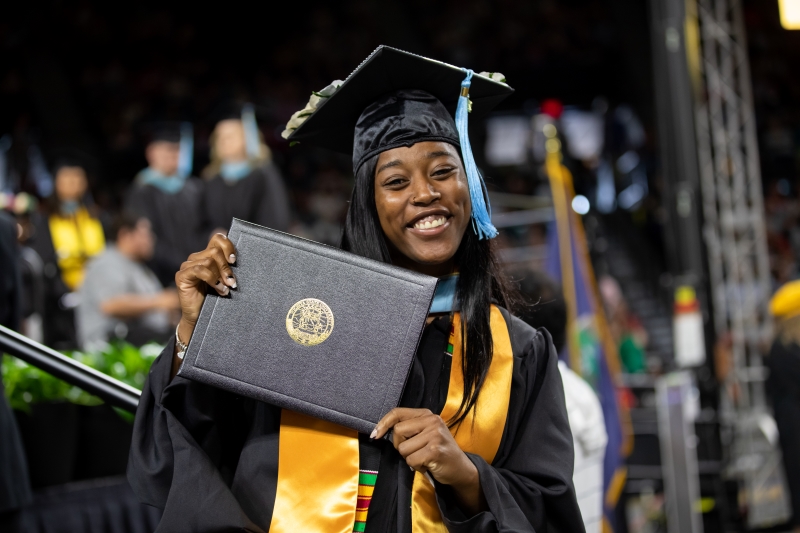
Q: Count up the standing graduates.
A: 4